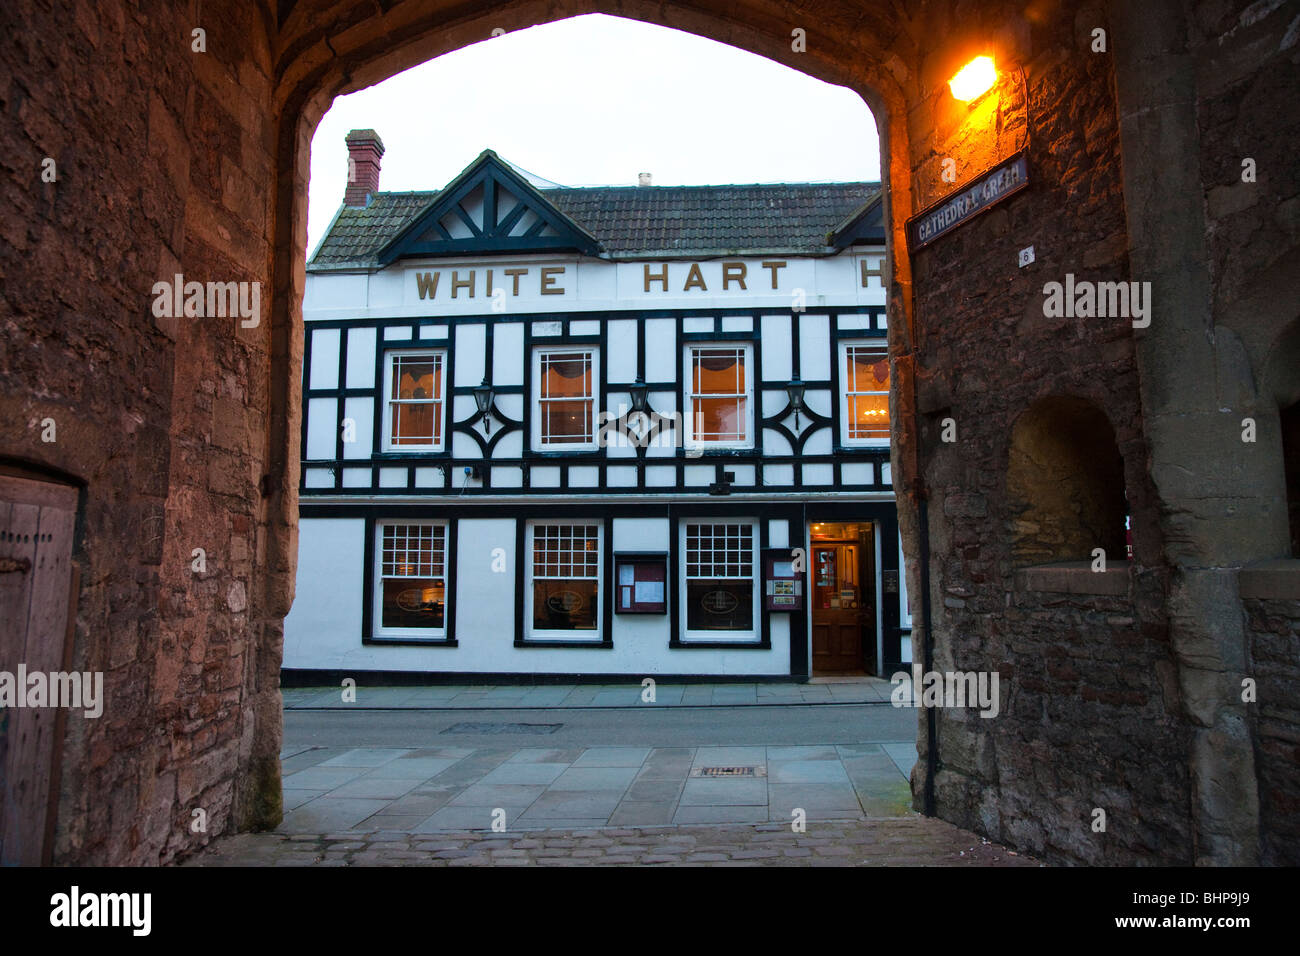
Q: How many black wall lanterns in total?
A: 3